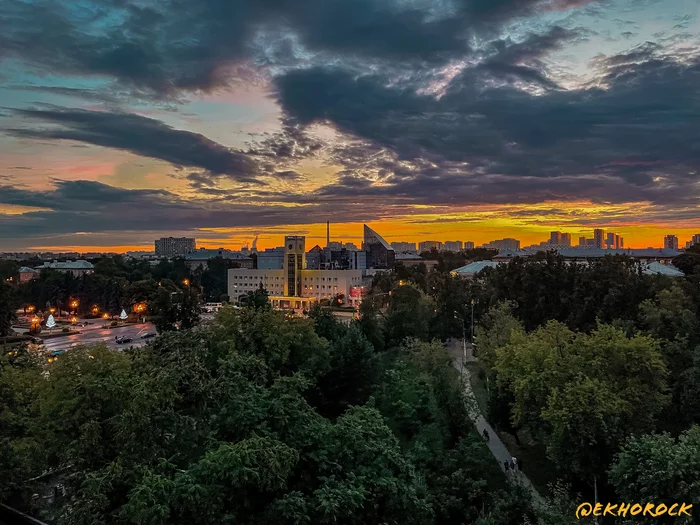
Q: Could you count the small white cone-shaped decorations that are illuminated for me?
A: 2